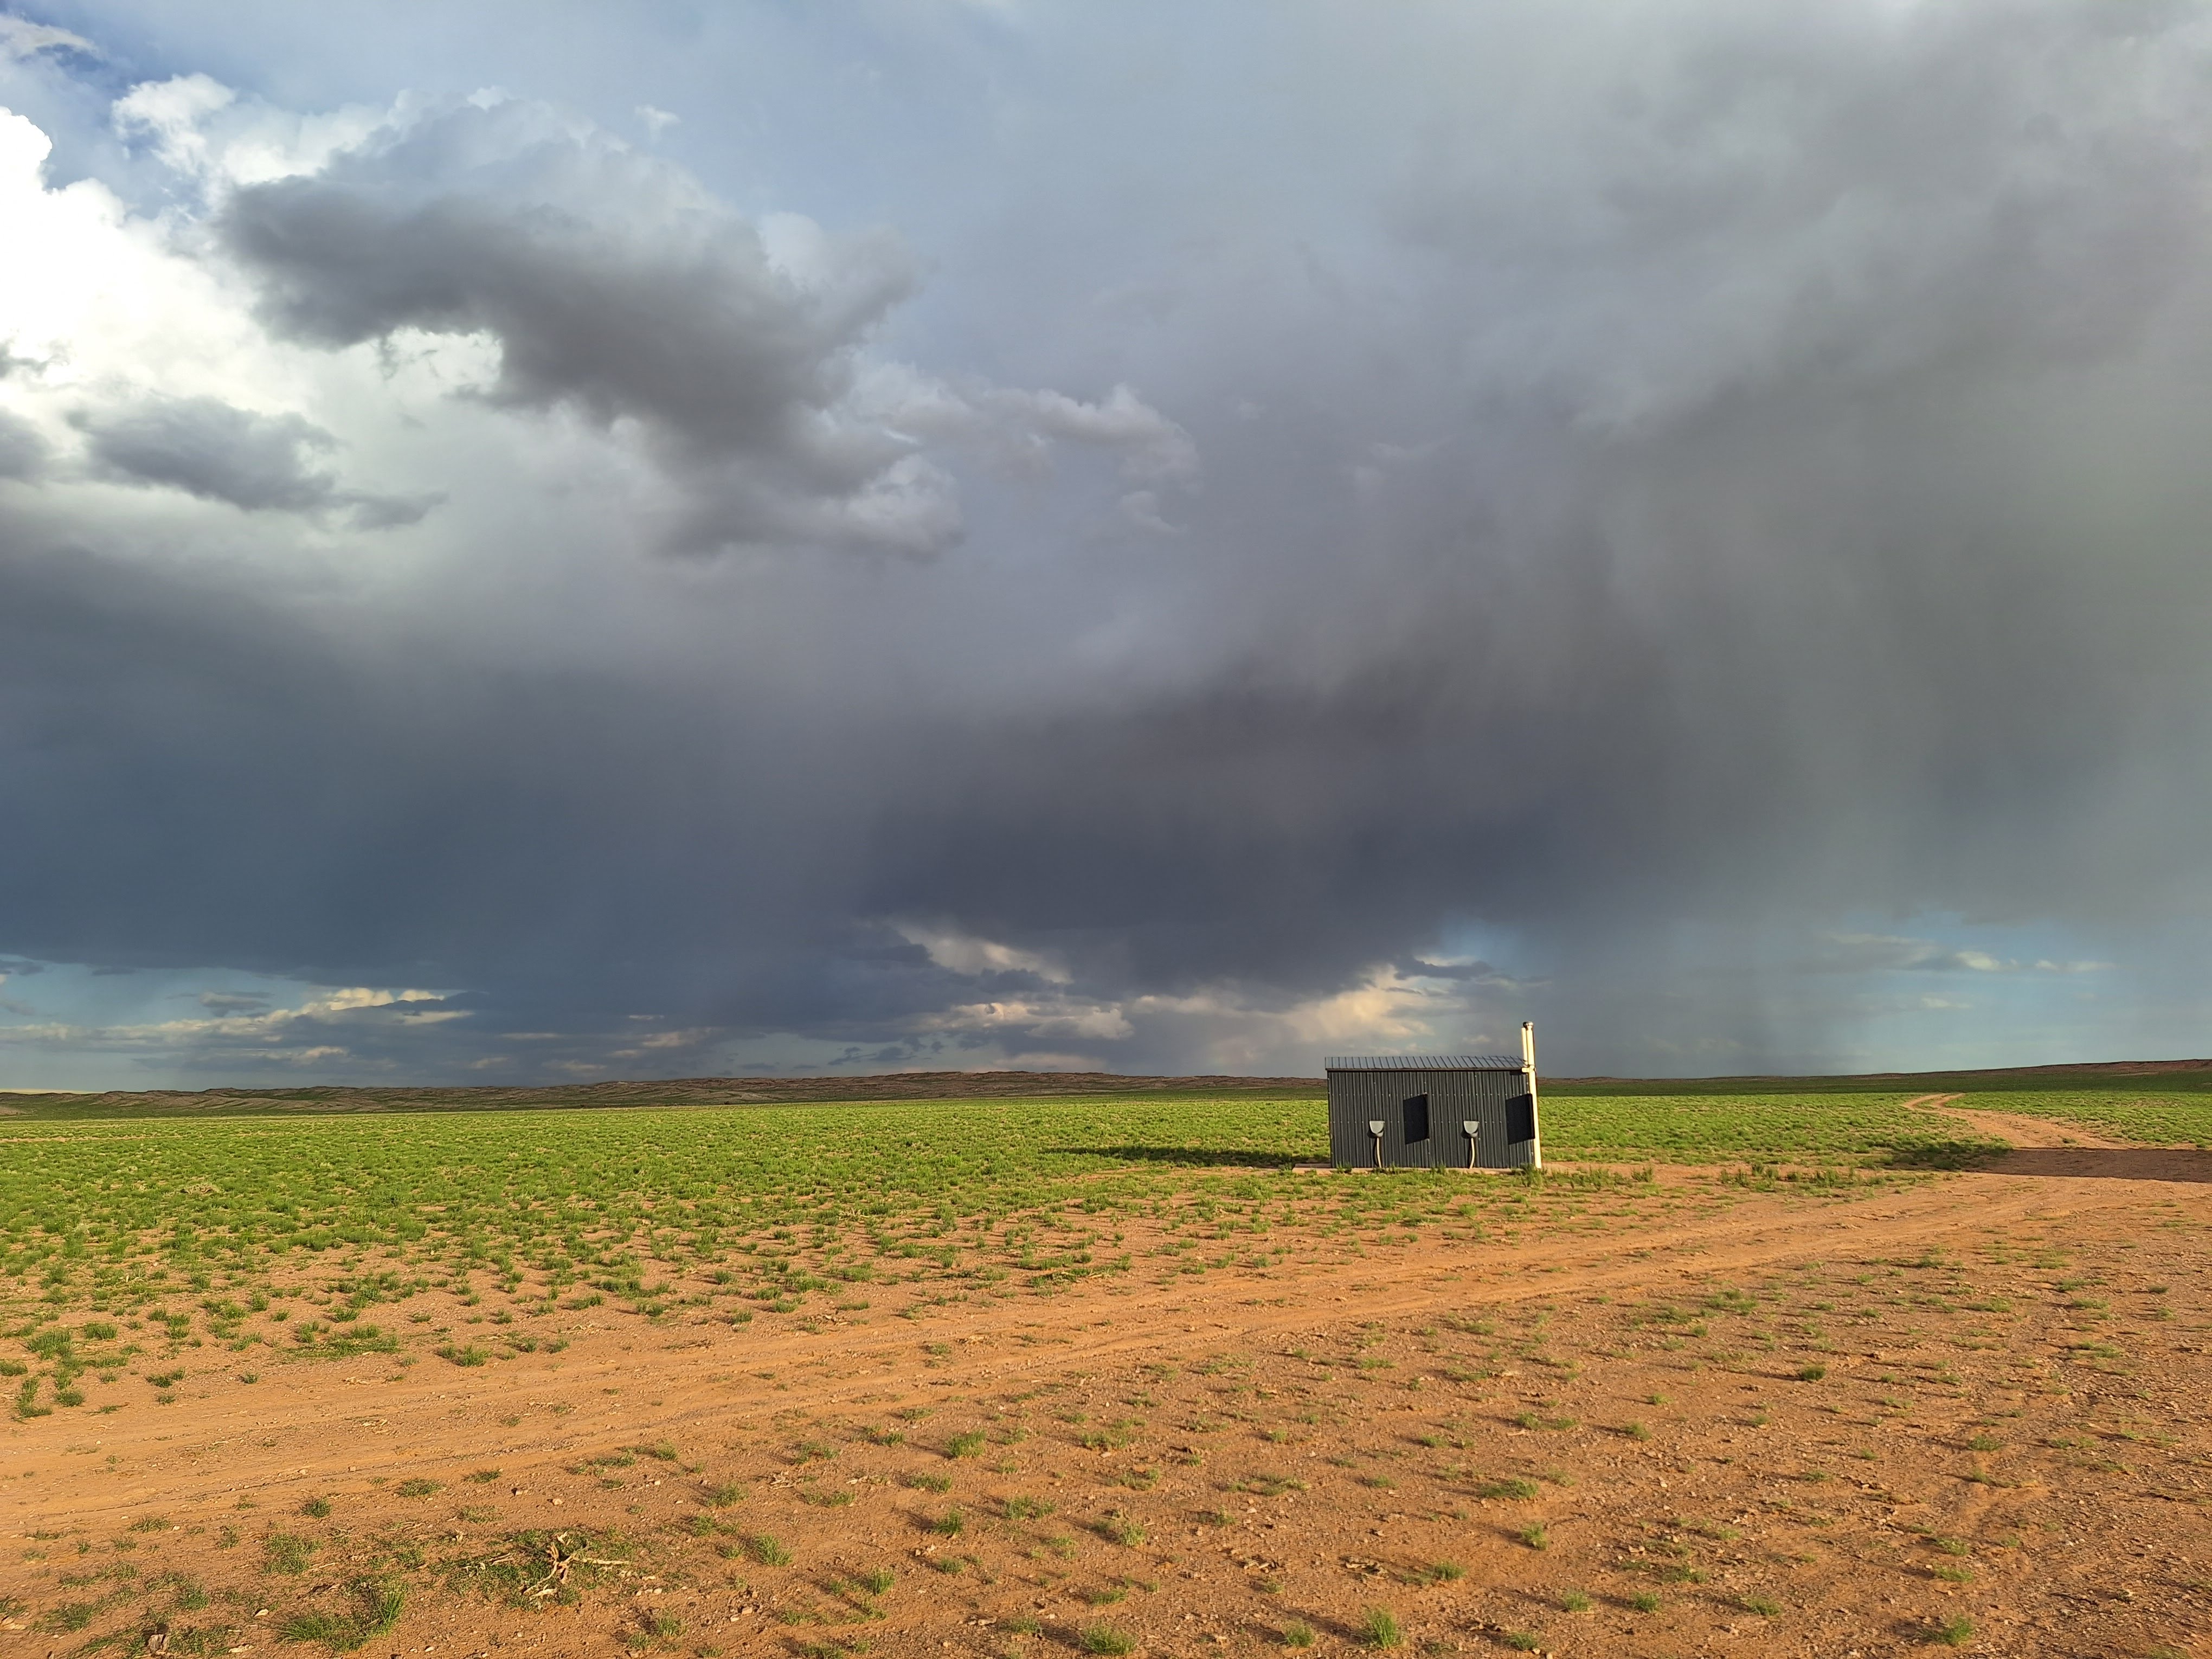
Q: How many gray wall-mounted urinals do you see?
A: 2